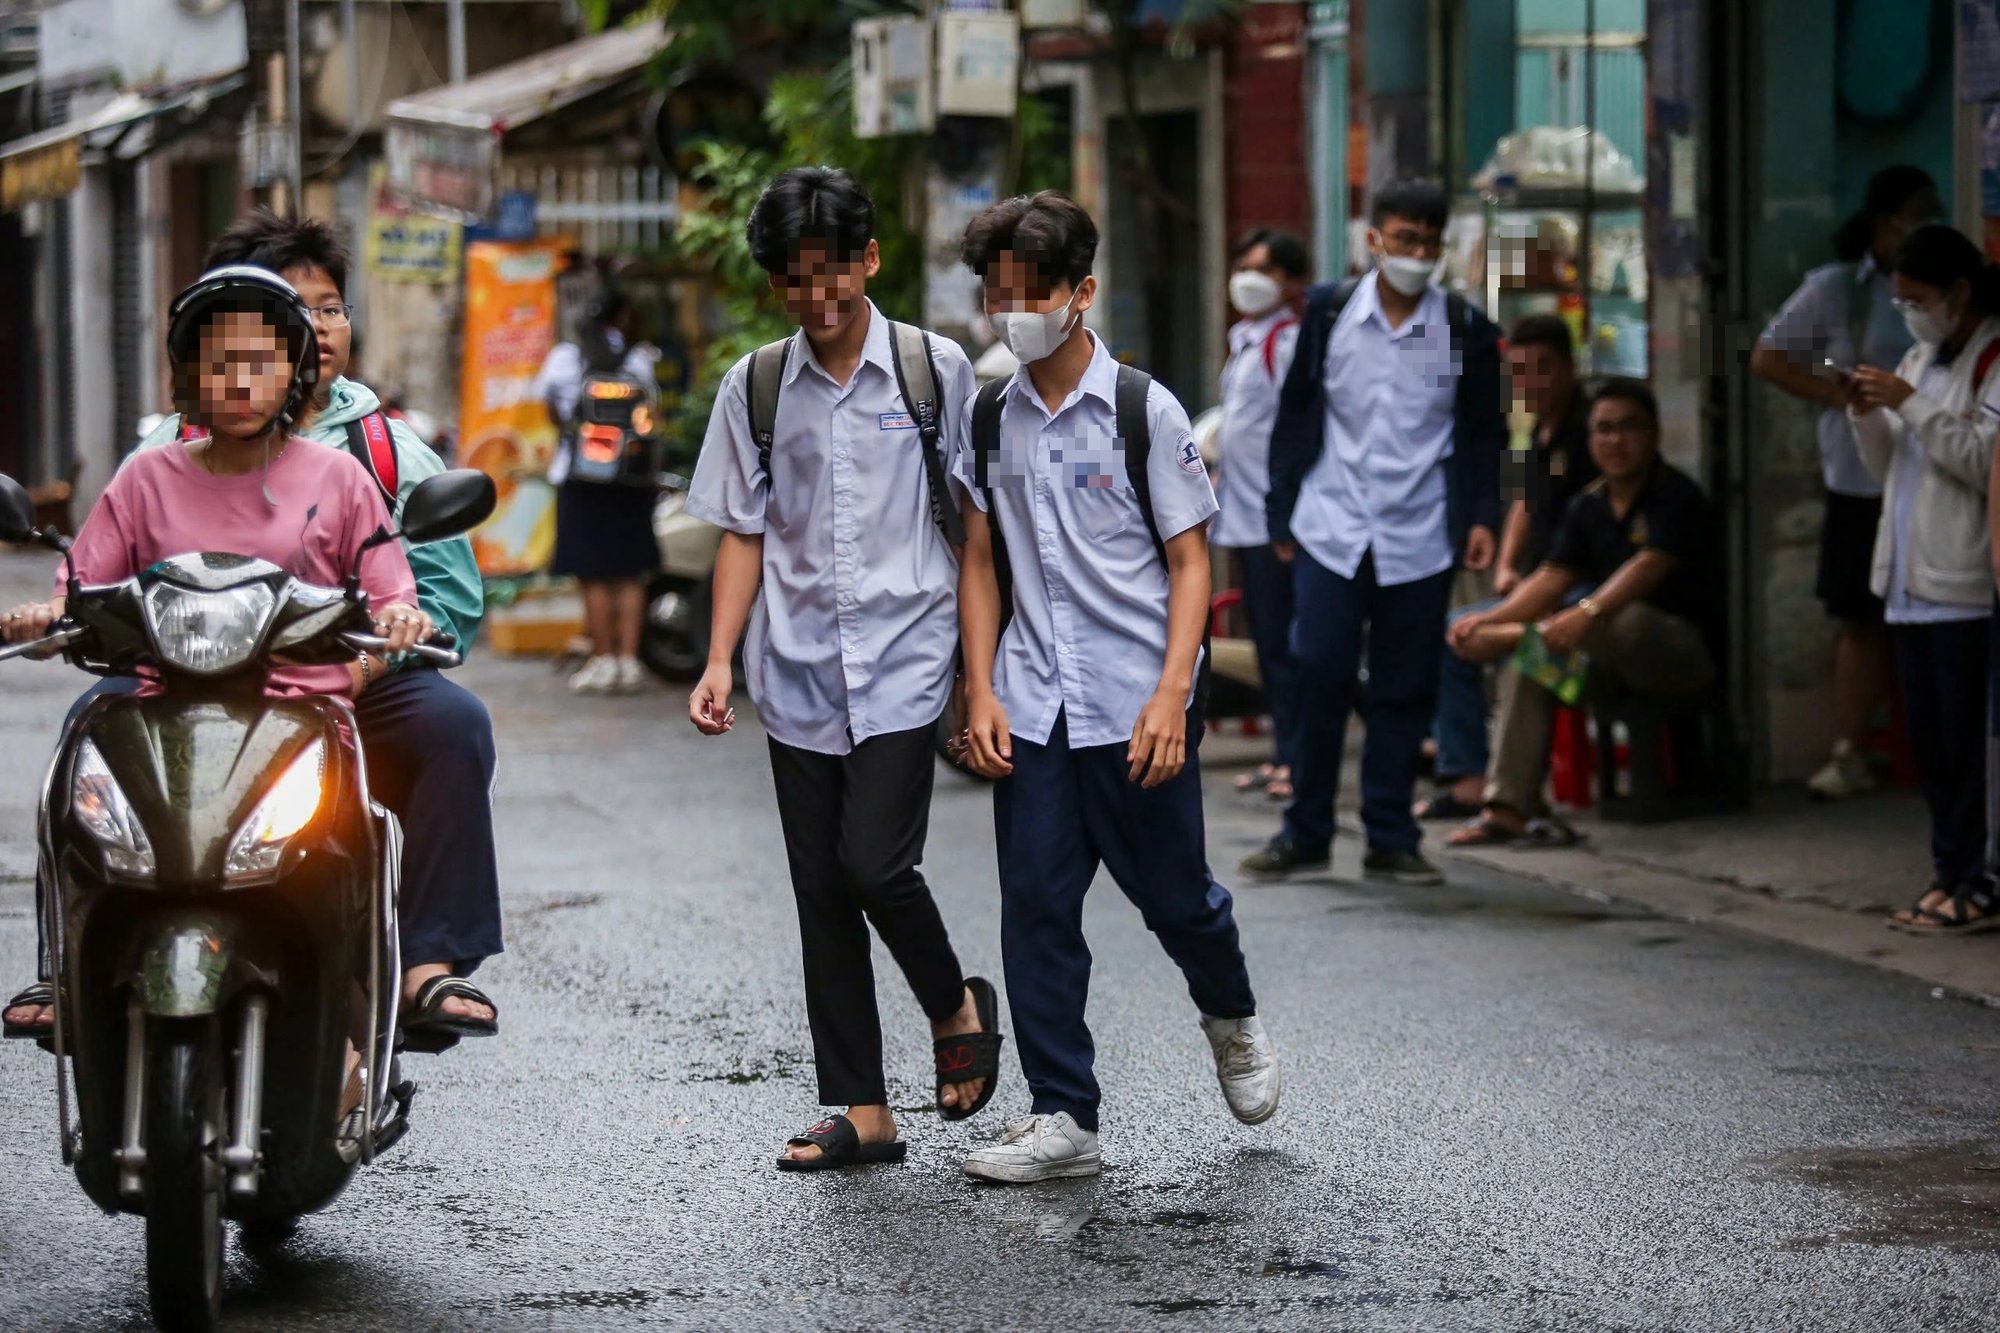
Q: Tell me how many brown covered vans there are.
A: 0